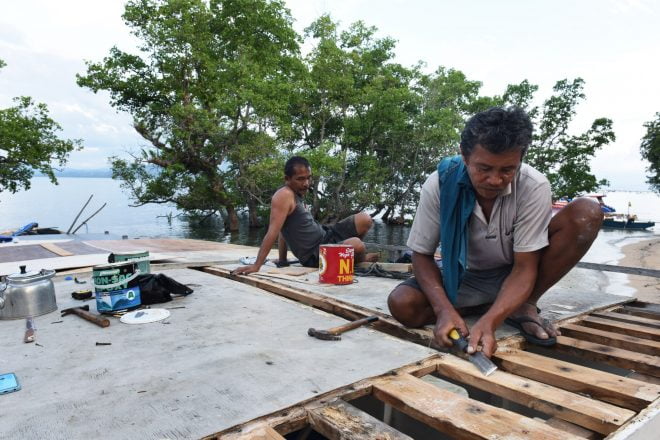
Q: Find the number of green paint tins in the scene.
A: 2